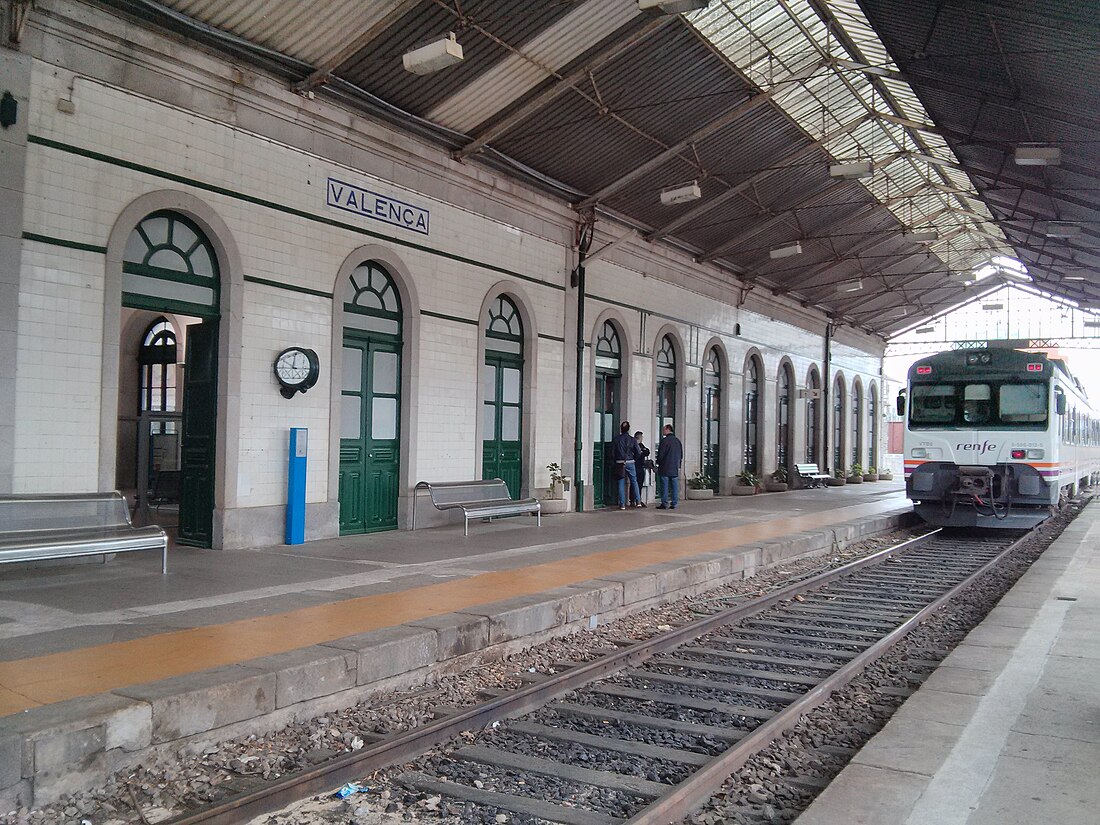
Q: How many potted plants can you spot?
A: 8